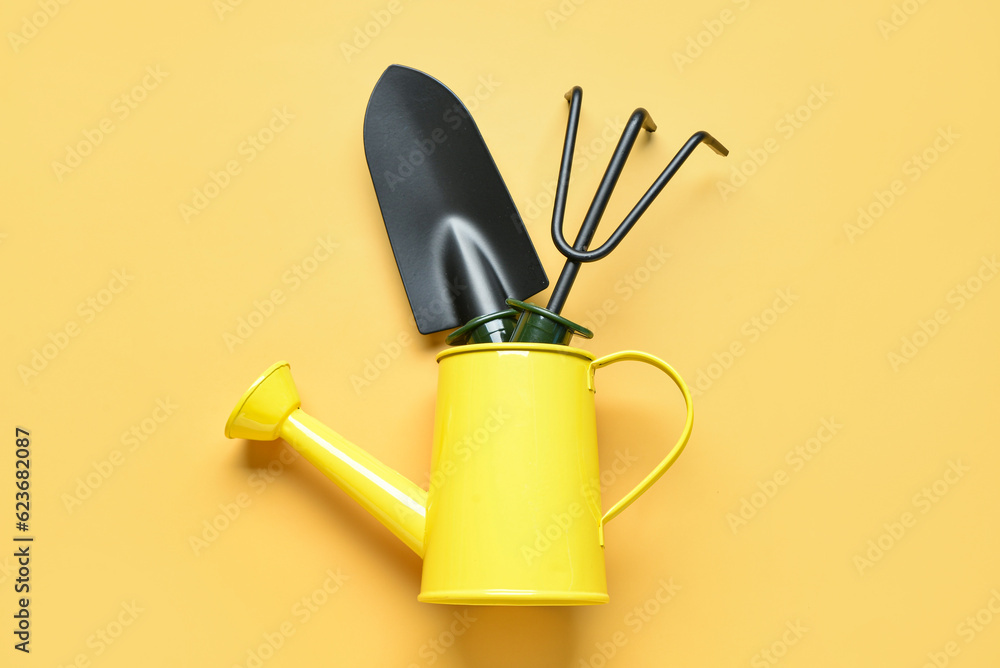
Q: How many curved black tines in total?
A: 3